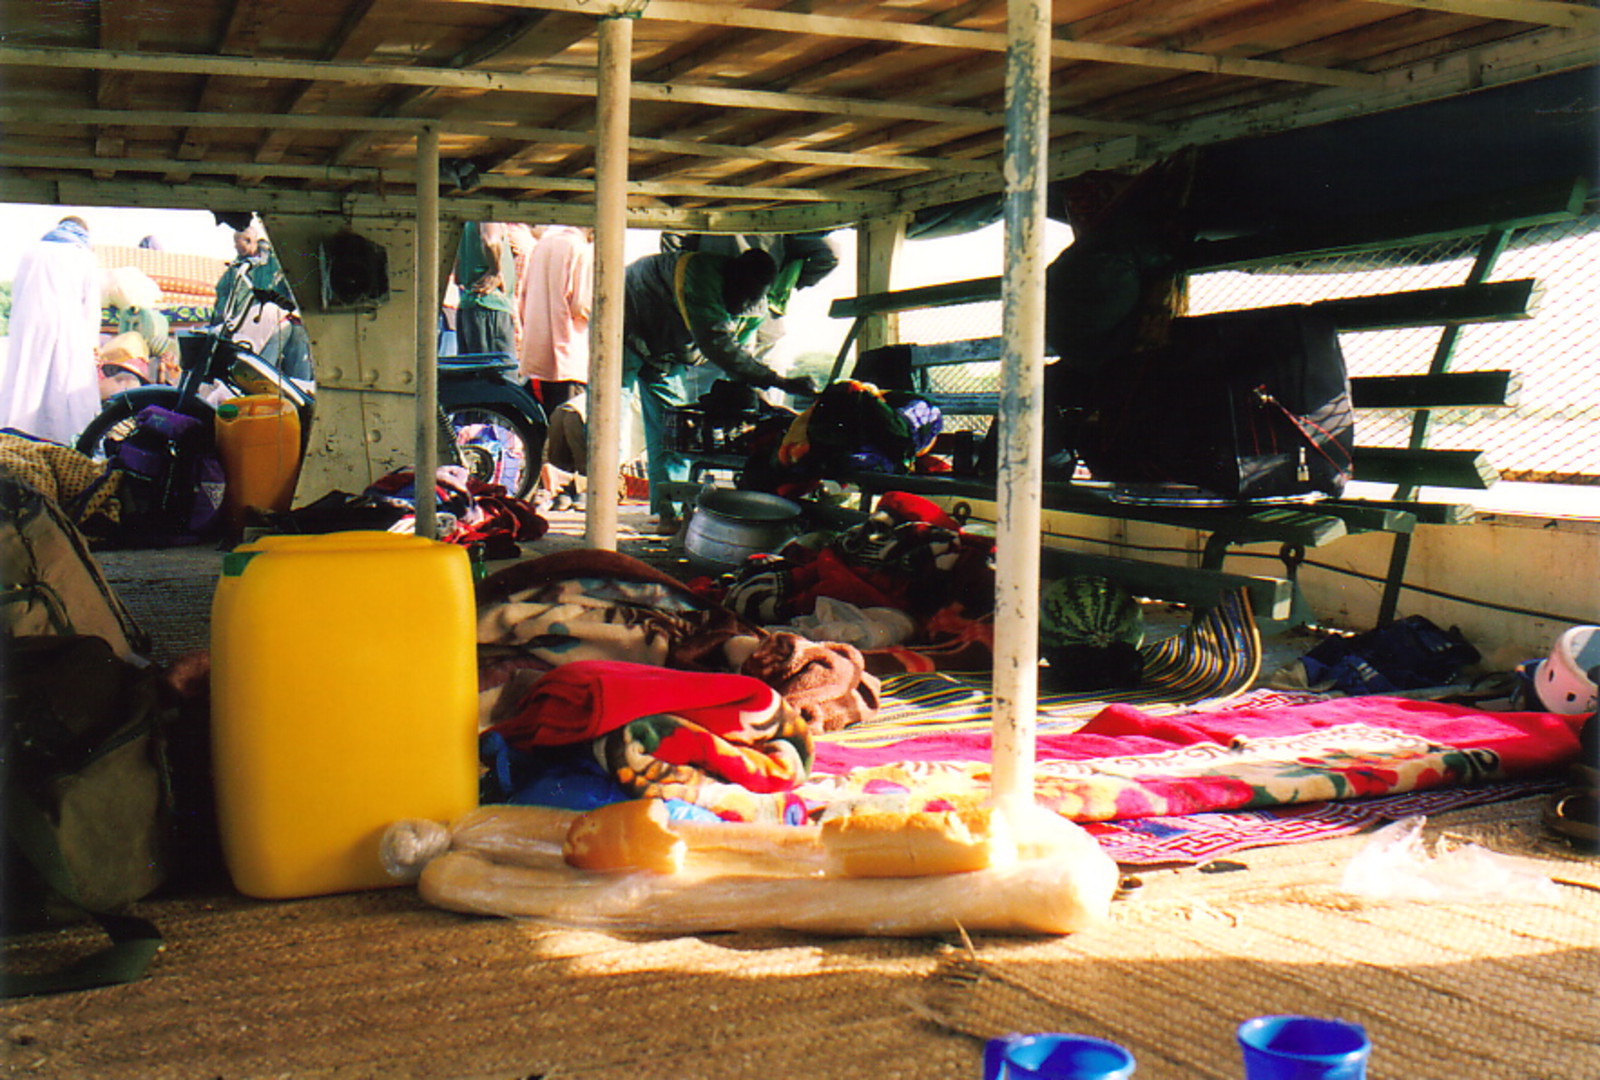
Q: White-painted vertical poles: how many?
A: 3